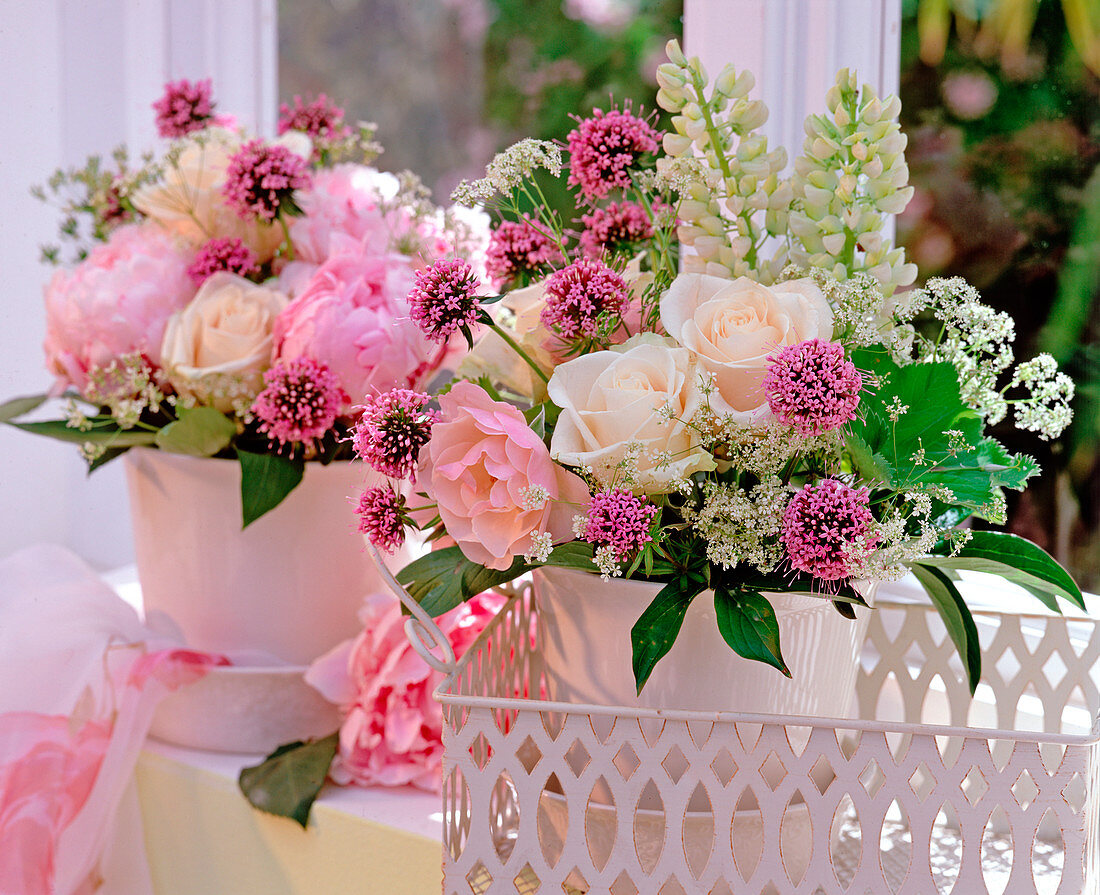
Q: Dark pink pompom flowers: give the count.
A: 15